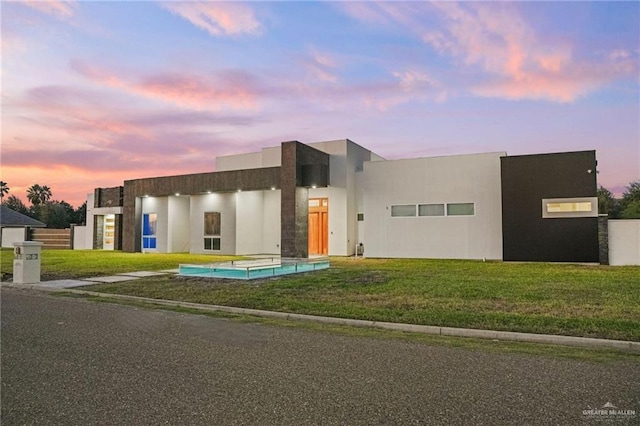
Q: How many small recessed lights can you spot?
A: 6